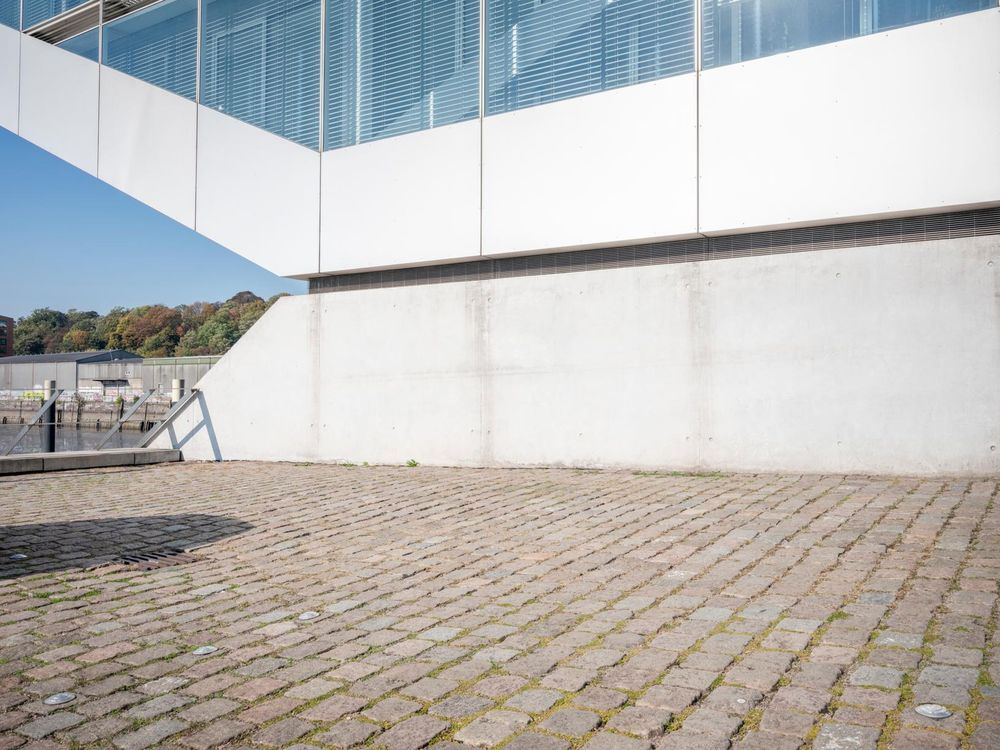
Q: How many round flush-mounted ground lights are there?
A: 5